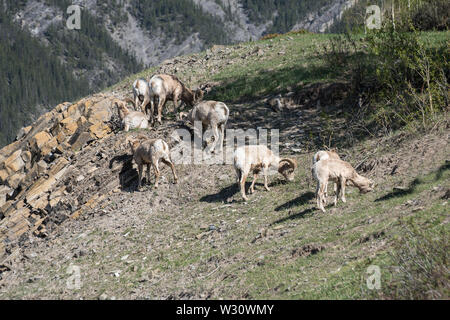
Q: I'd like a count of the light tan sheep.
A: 8